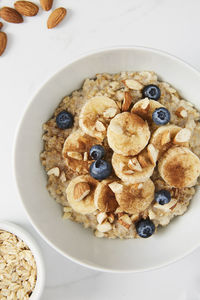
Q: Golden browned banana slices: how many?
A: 10